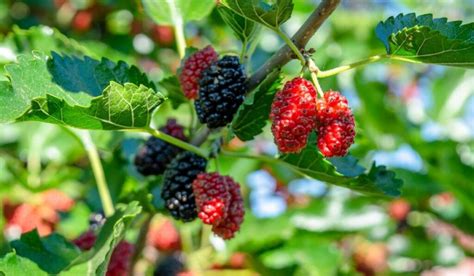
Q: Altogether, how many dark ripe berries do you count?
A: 3